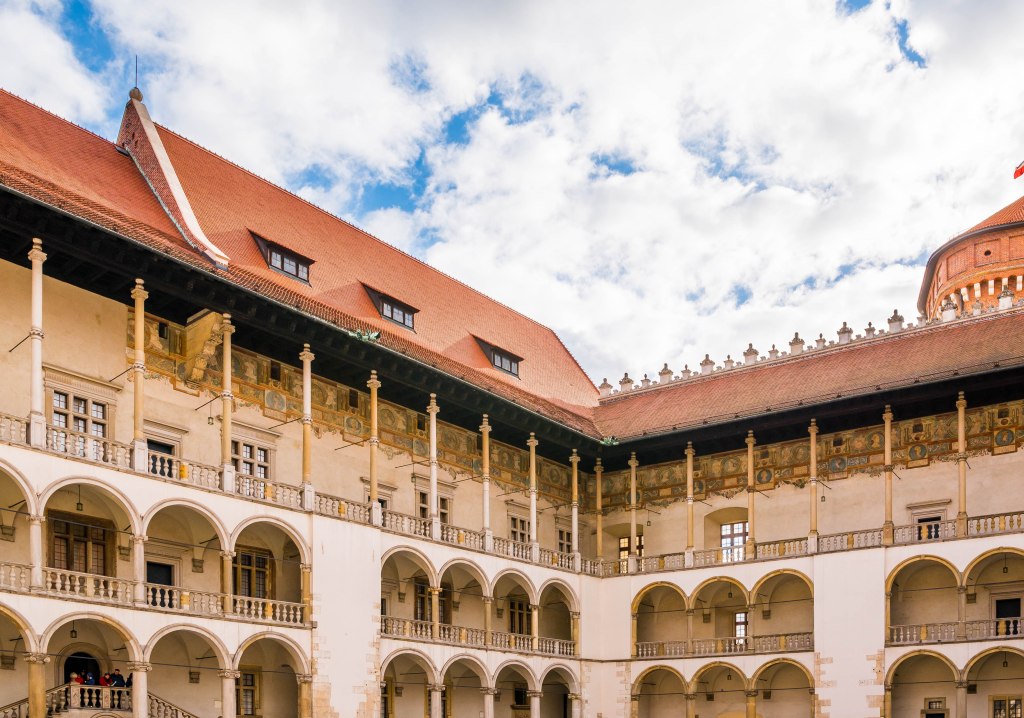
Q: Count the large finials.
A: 10